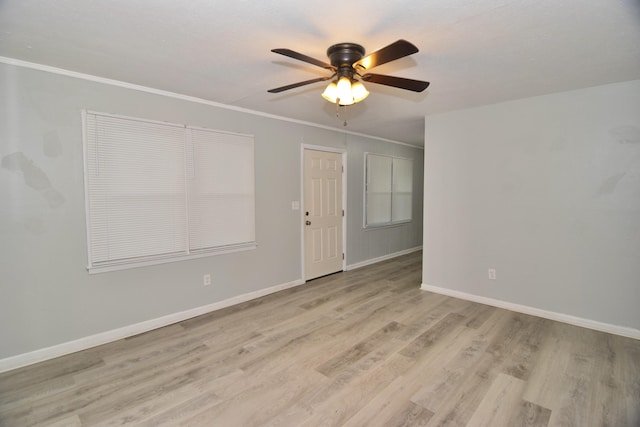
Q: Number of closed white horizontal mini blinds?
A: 4